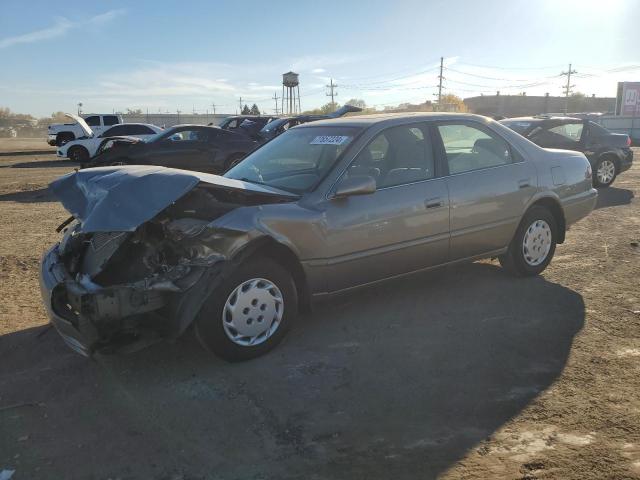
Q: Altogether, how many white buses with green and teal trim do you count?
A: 0